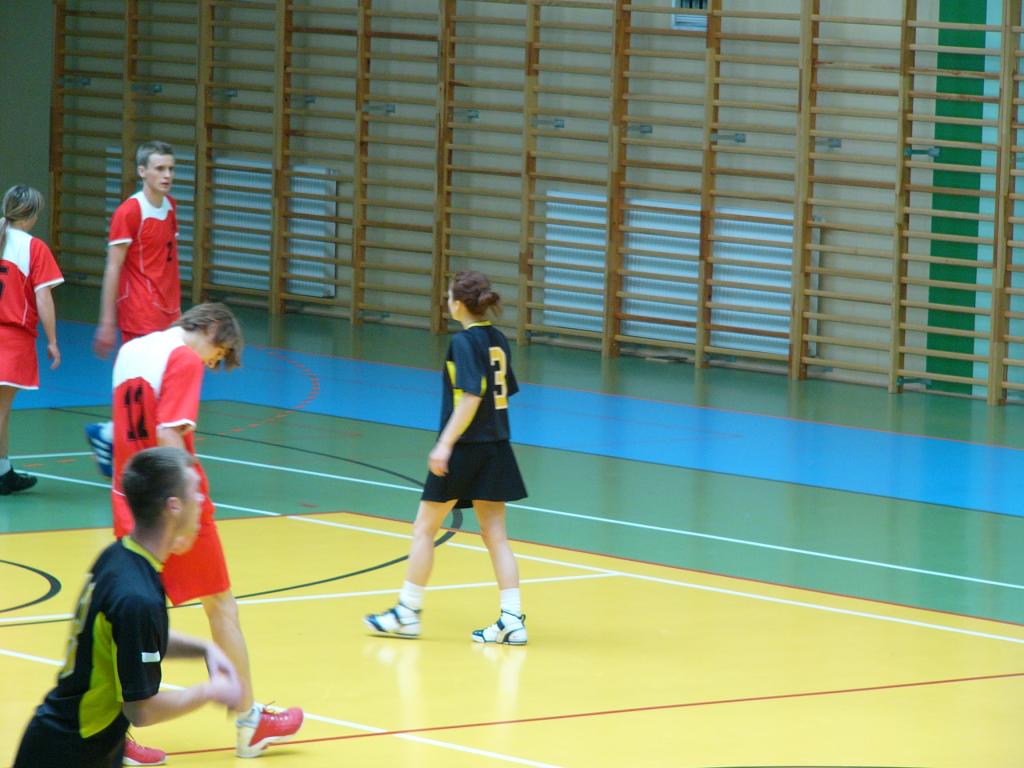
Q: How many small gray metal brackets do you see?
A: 11